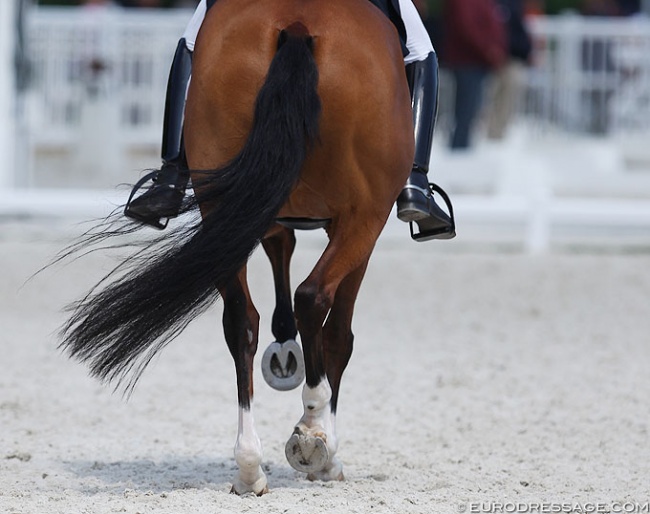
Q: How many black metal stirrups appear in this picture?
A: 2